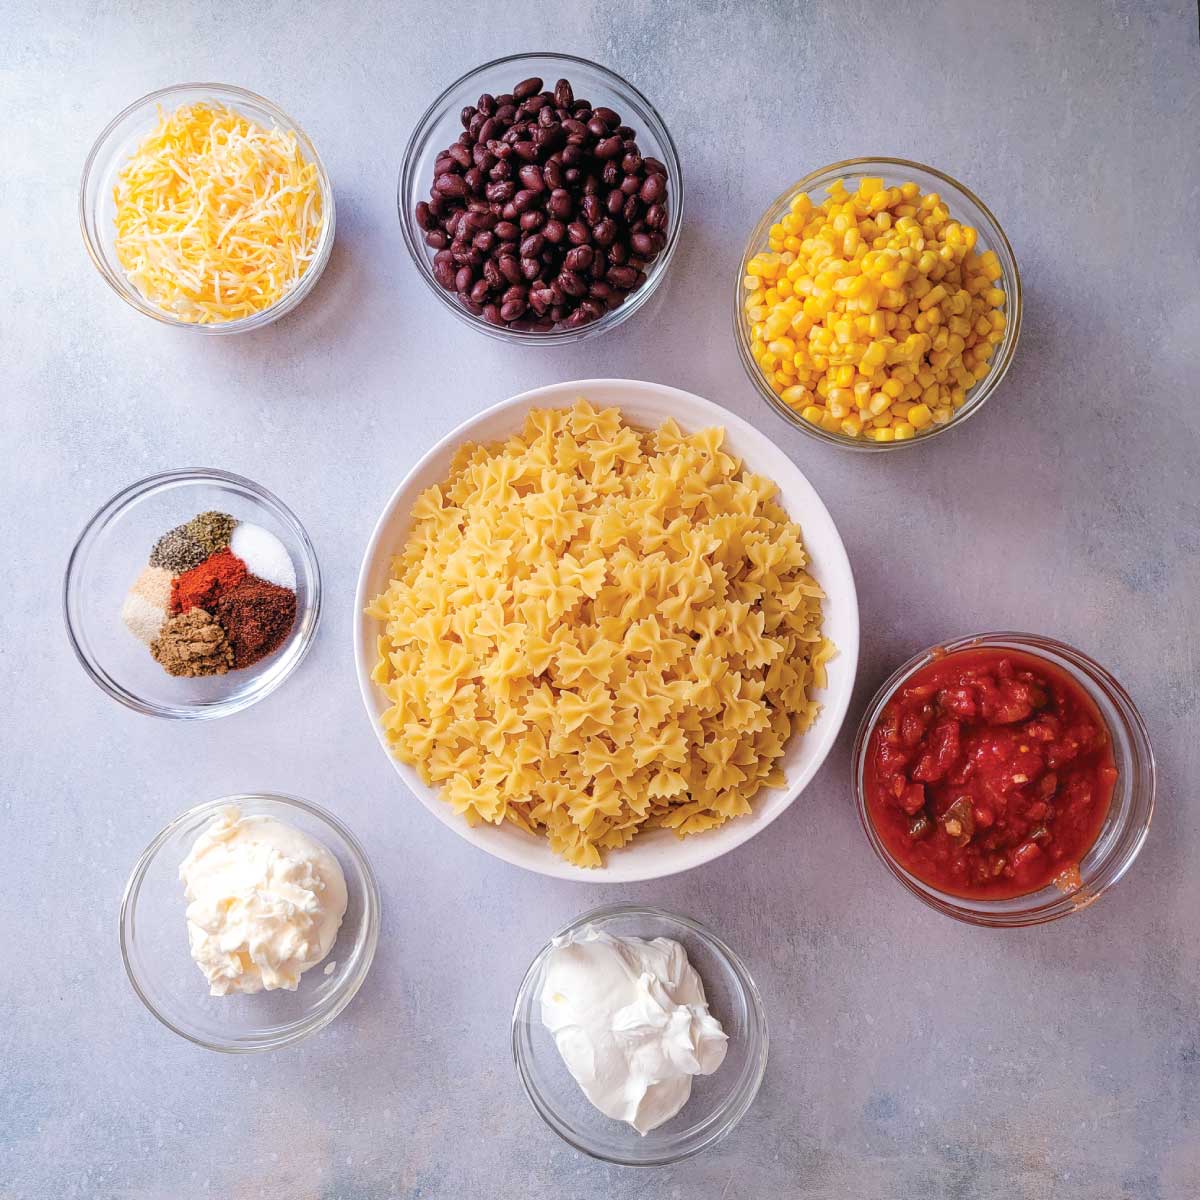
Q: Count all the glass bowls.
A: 7